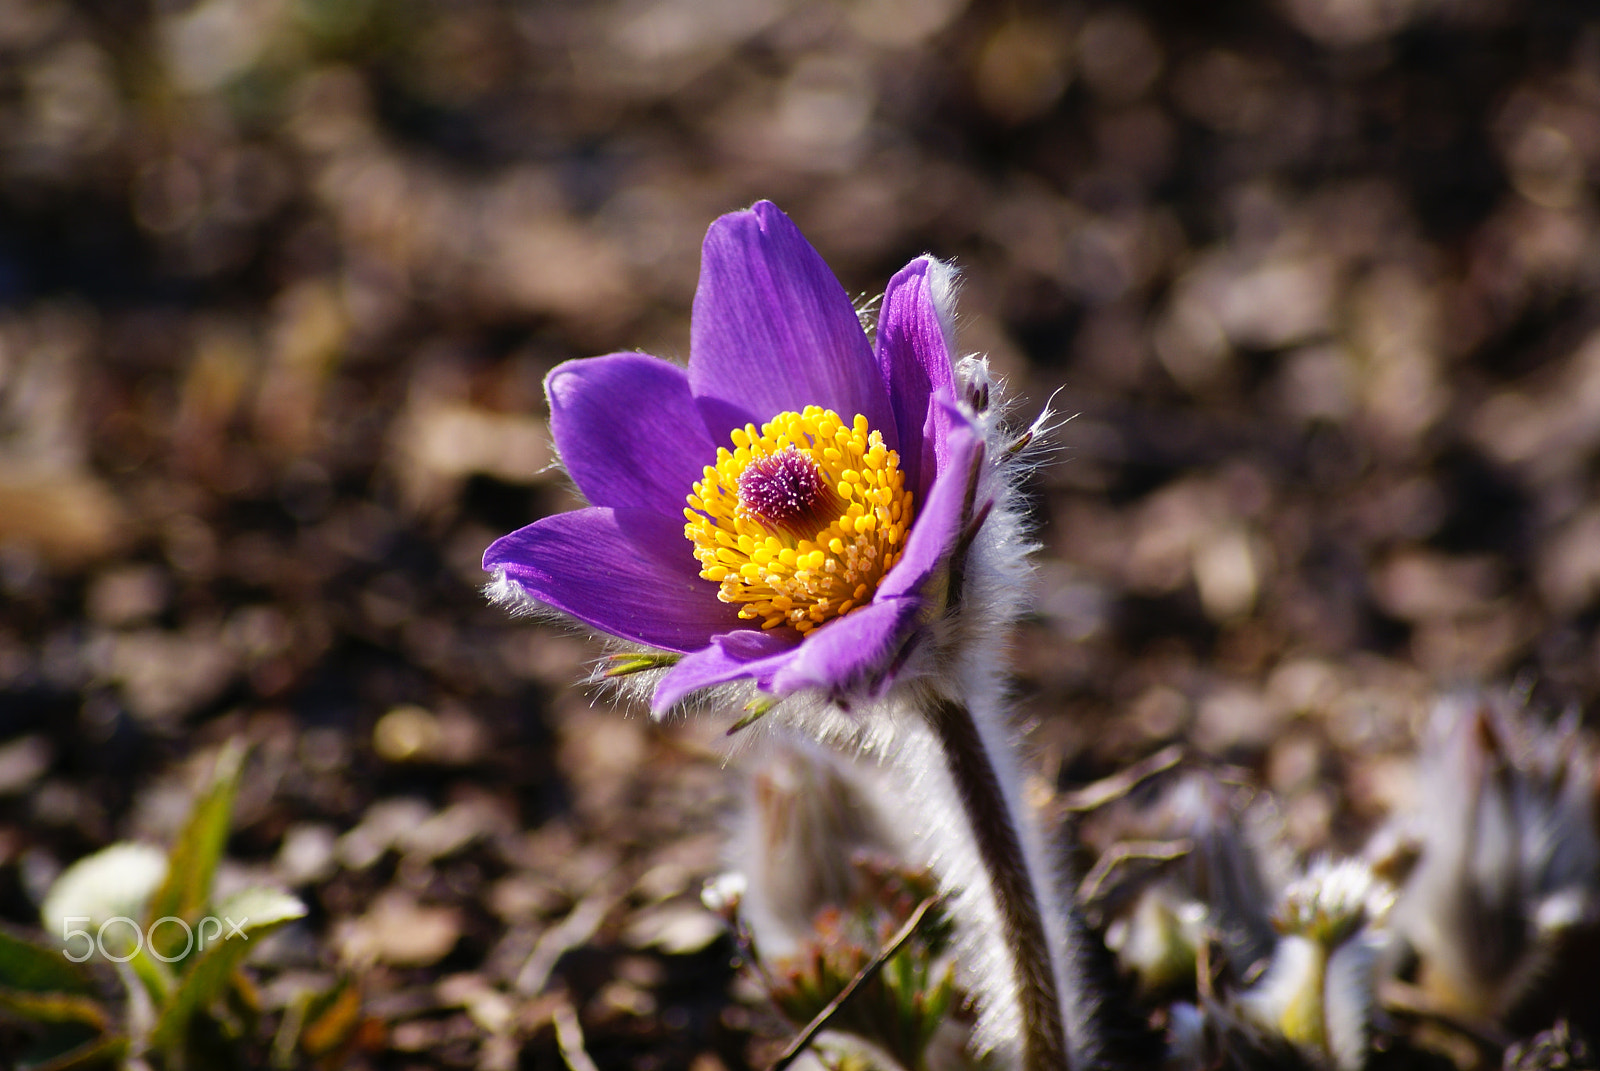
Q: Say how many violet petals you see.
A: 6